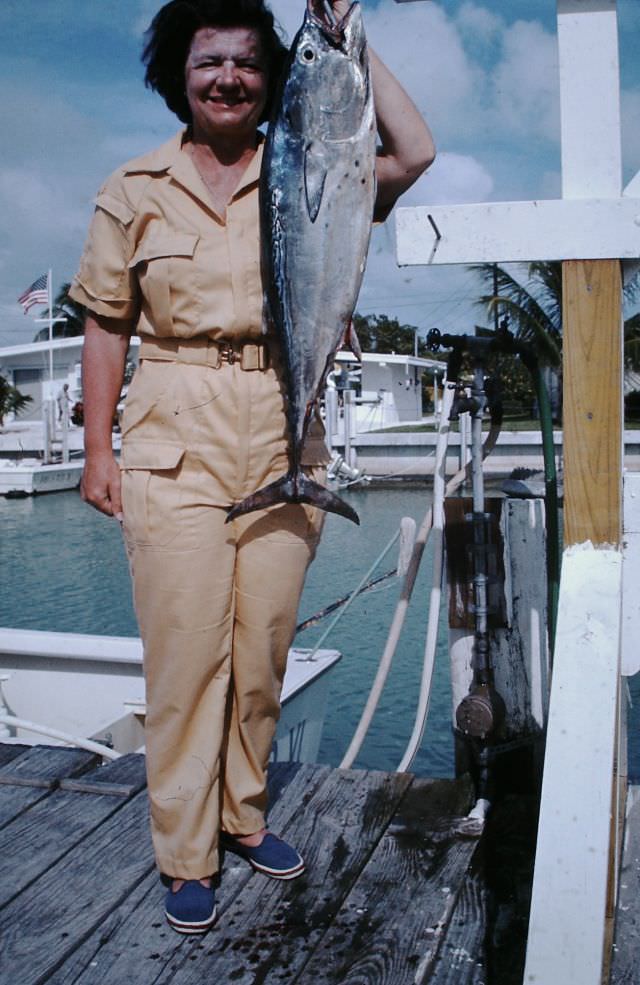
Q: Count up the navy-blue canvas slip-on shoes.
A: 2